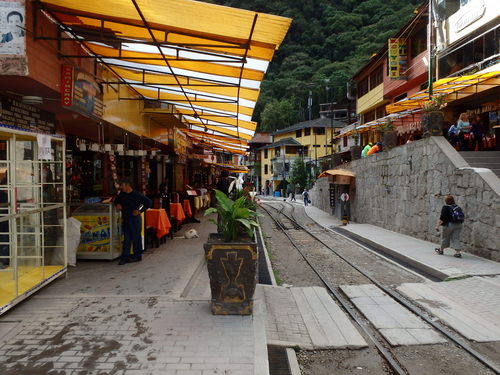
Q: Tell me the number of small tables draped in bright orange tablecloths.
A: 3